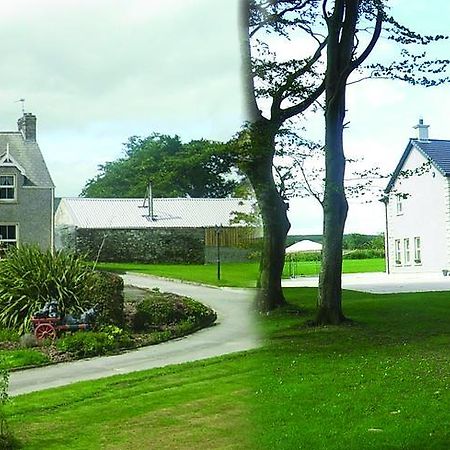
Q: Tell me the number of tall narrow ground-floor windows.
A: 3